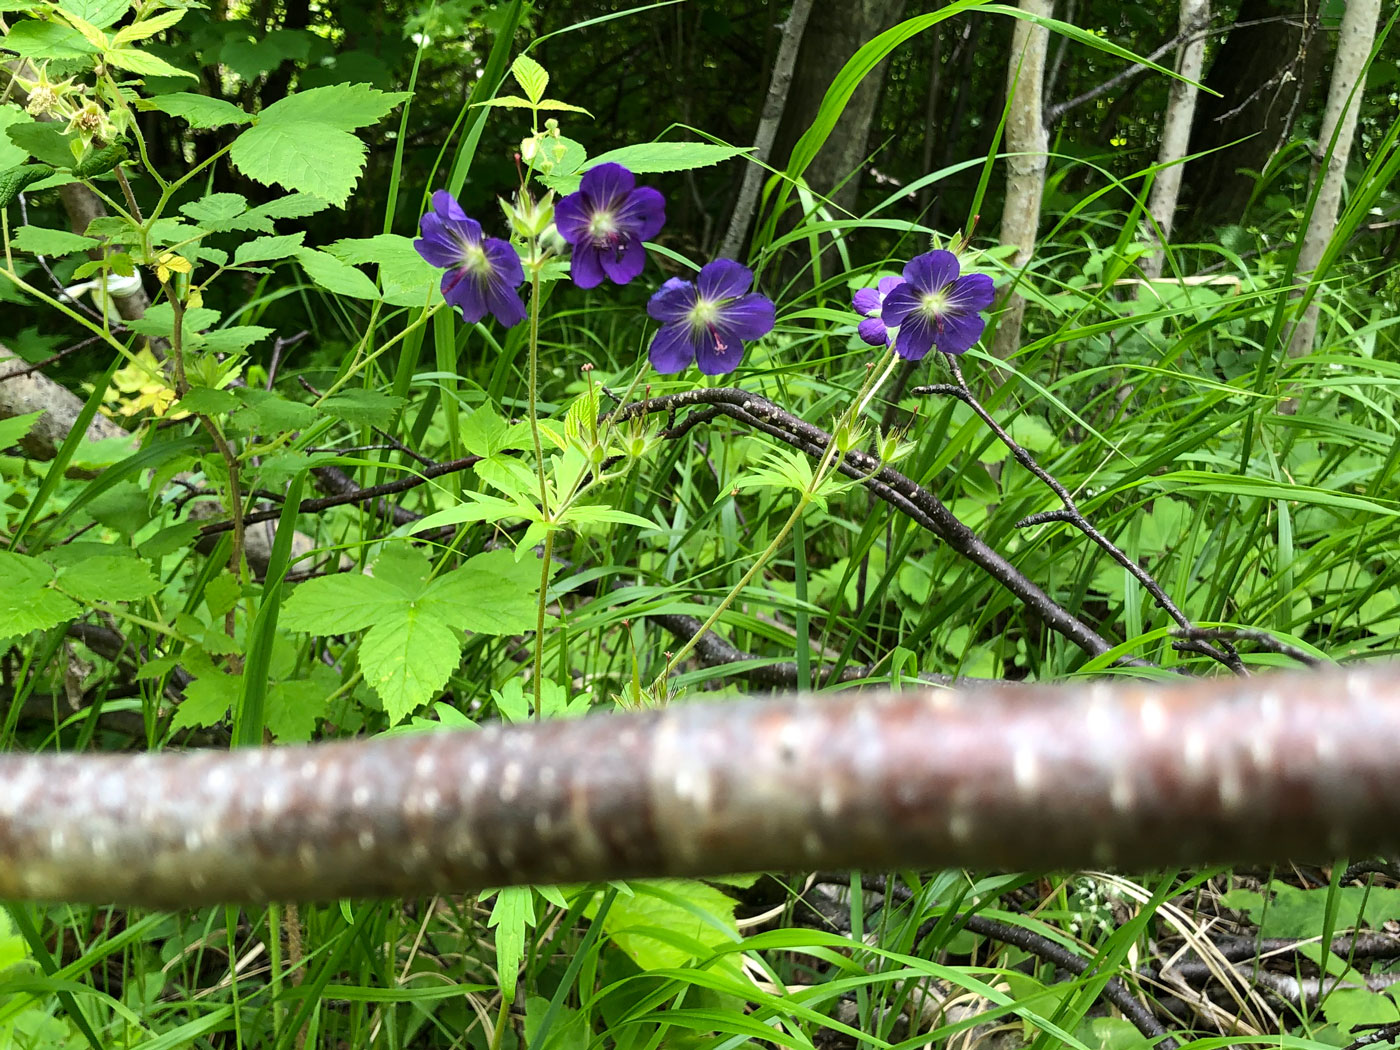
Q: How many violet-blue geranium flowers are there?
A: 5